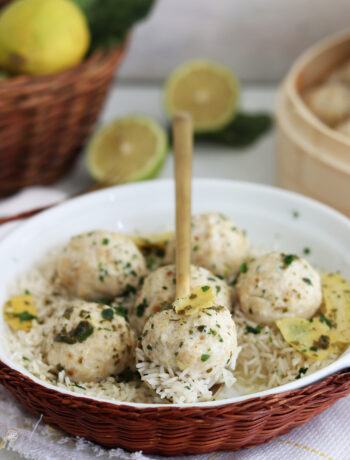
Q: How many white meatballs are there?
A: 6